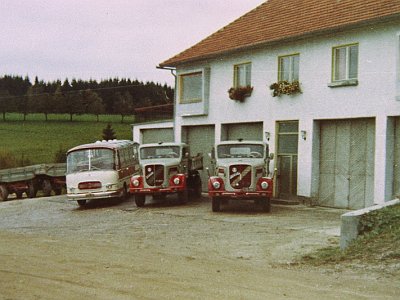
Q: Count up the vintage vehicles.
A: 3